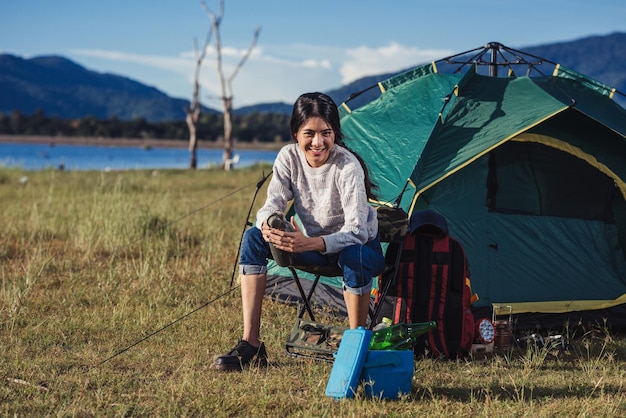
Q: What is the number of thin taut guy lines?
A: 2